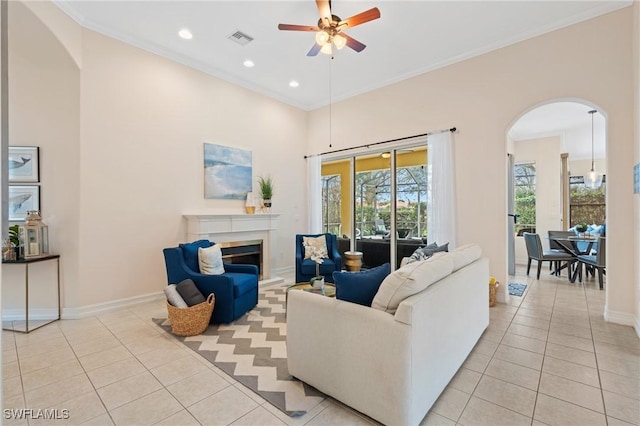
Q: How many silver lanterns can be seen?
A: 1